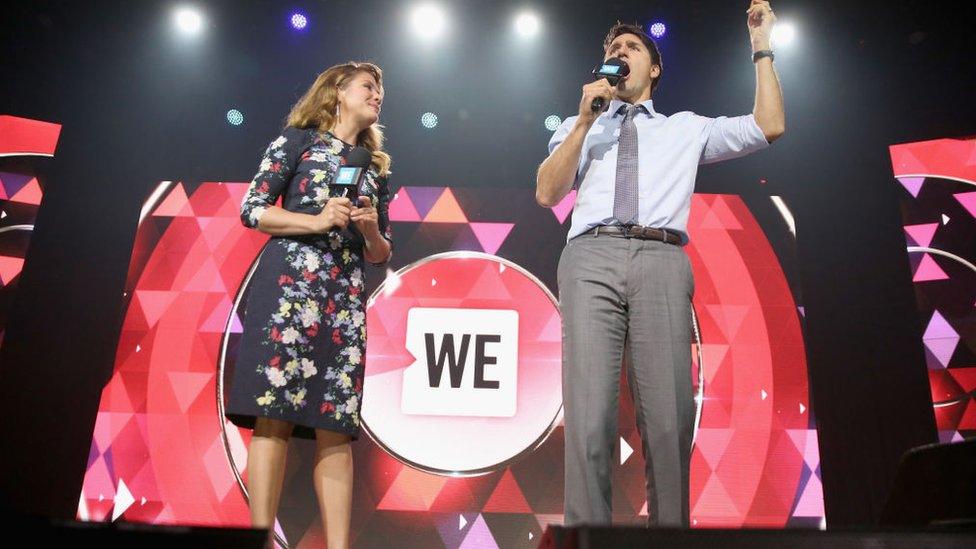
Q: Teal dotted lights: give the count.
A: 3